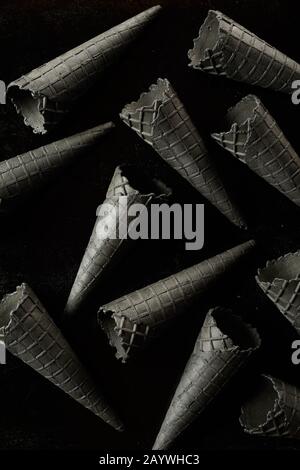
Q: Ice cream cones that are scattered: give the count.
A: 11